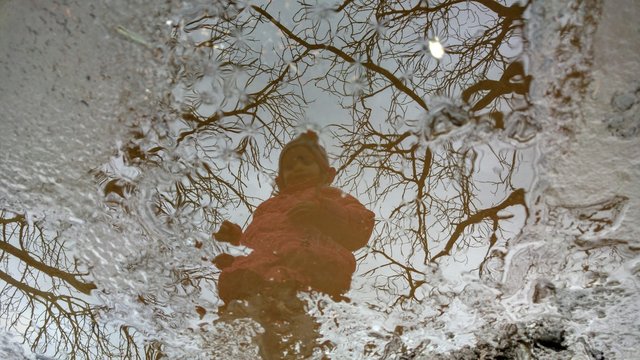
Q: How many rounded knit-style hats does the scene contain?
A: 1